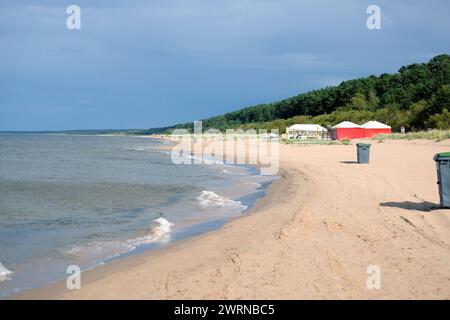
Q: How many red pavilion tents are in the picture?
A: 2